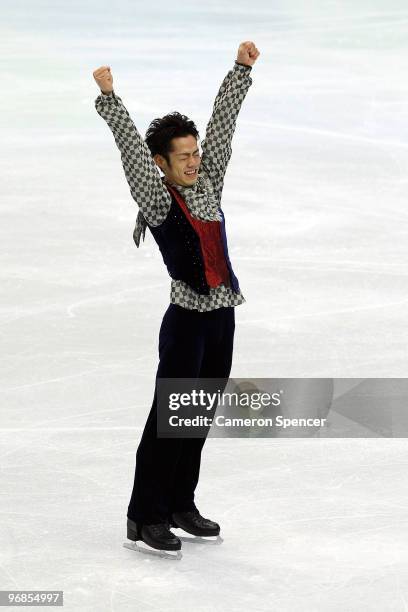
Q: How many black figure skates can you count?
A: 2